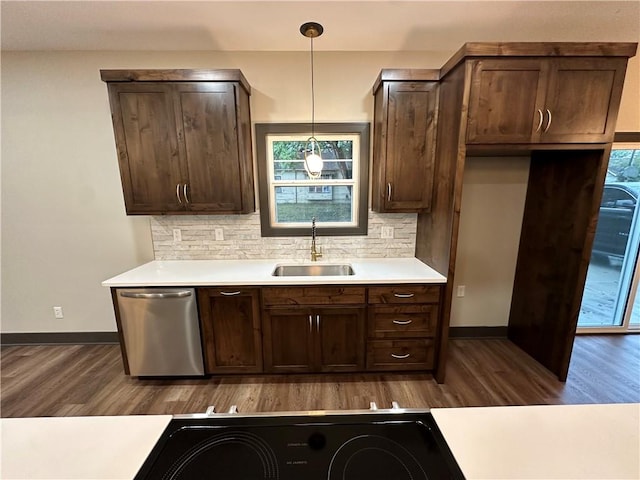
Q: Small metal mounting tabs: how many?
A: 4